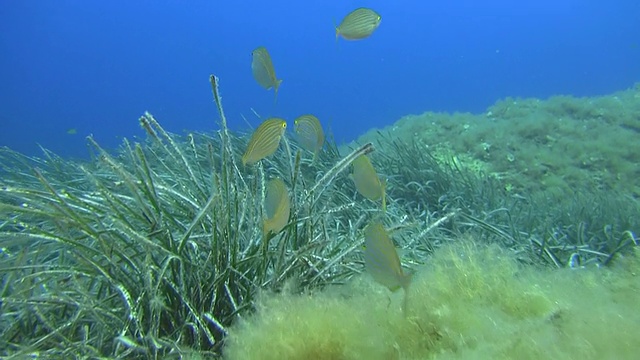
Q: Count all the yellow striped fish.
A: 7